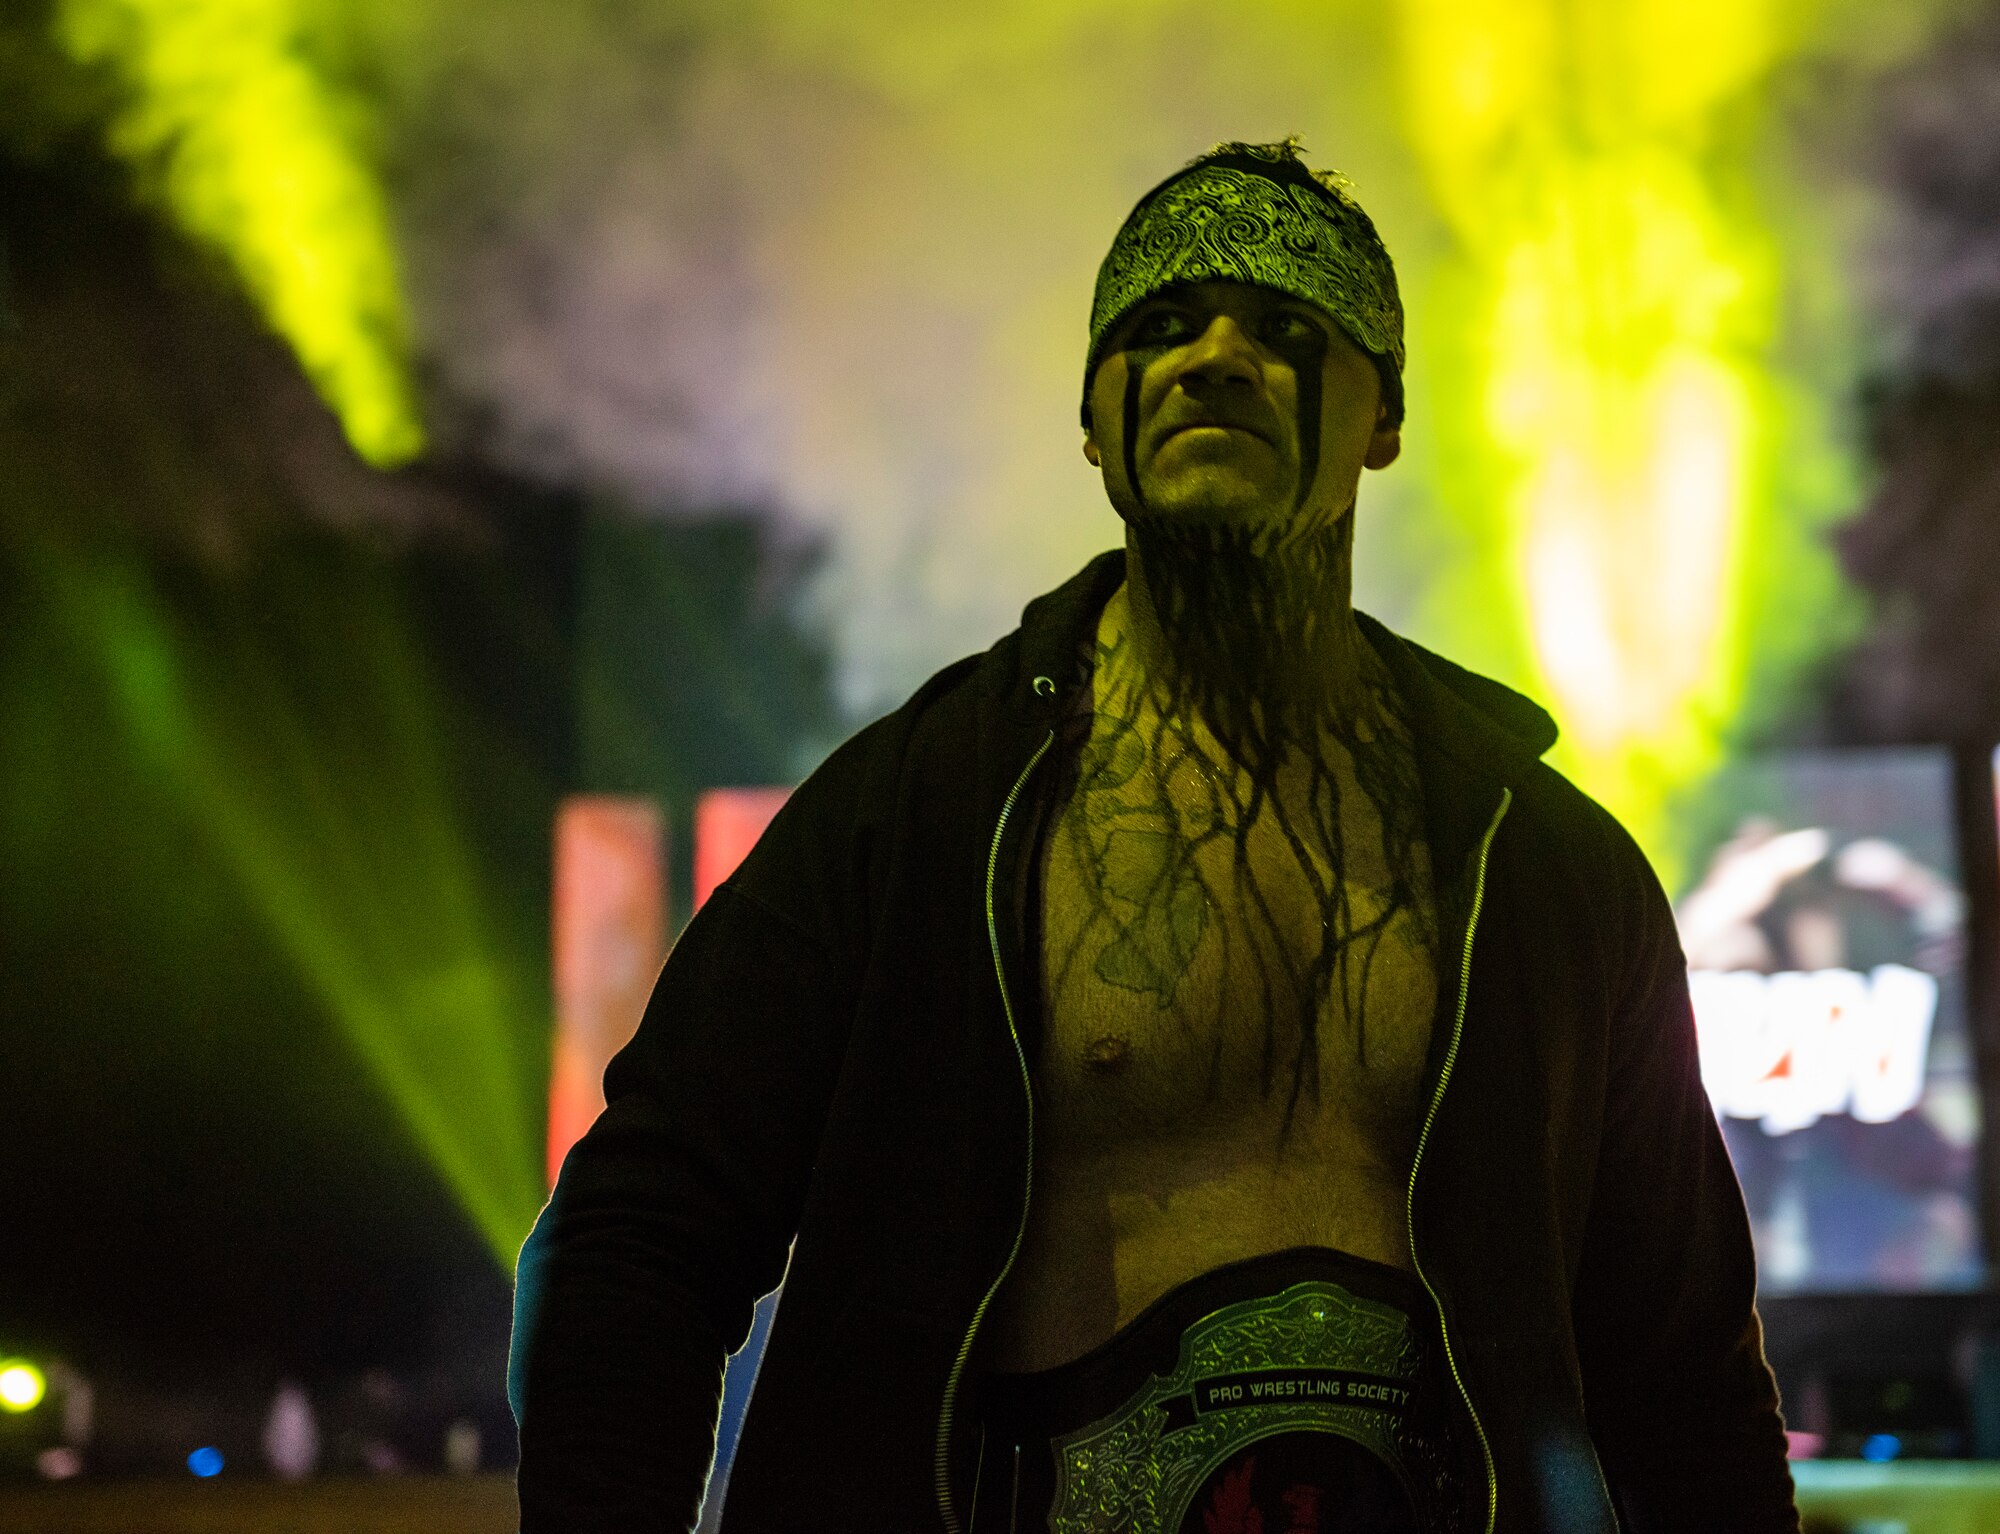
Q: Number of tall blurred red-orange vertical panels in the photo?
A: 2